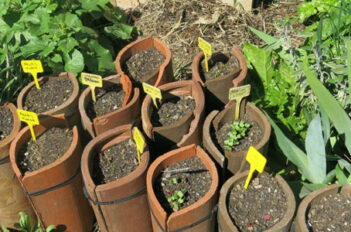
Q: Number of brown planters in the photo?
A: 12